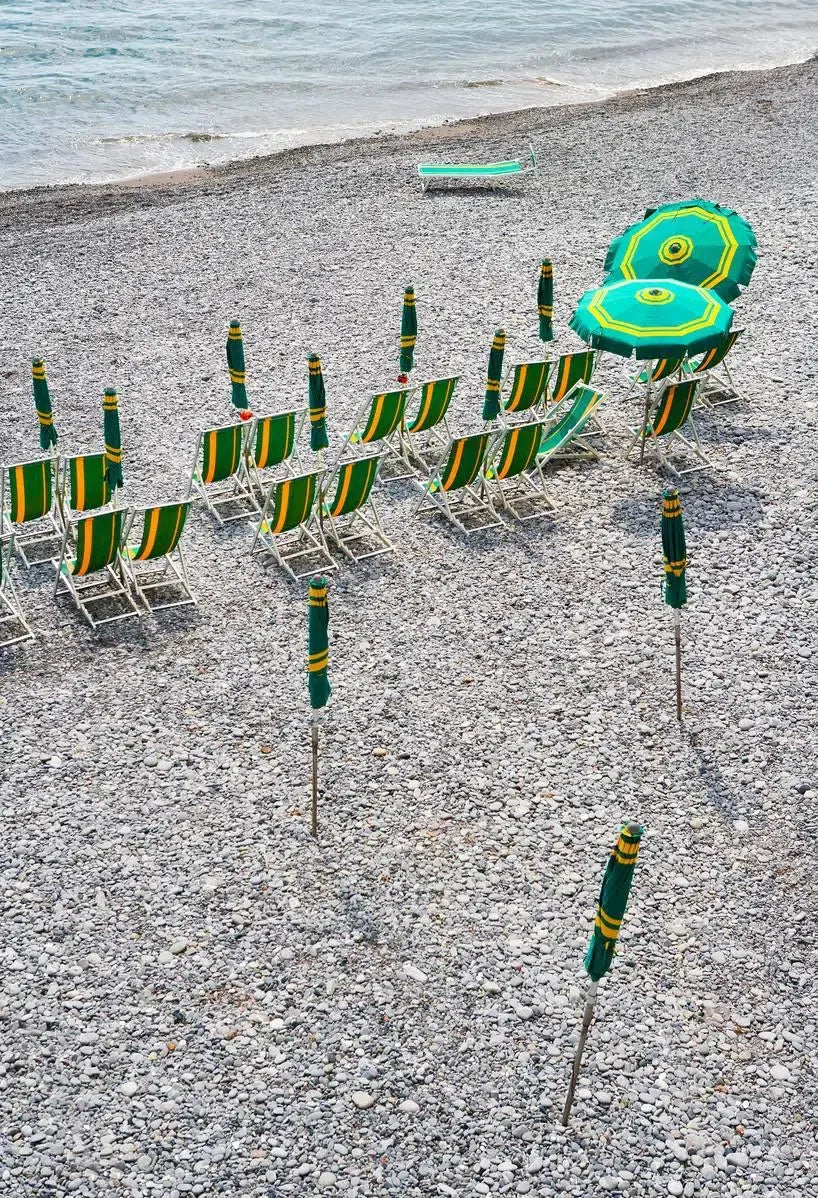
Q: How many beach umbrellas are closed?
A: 10